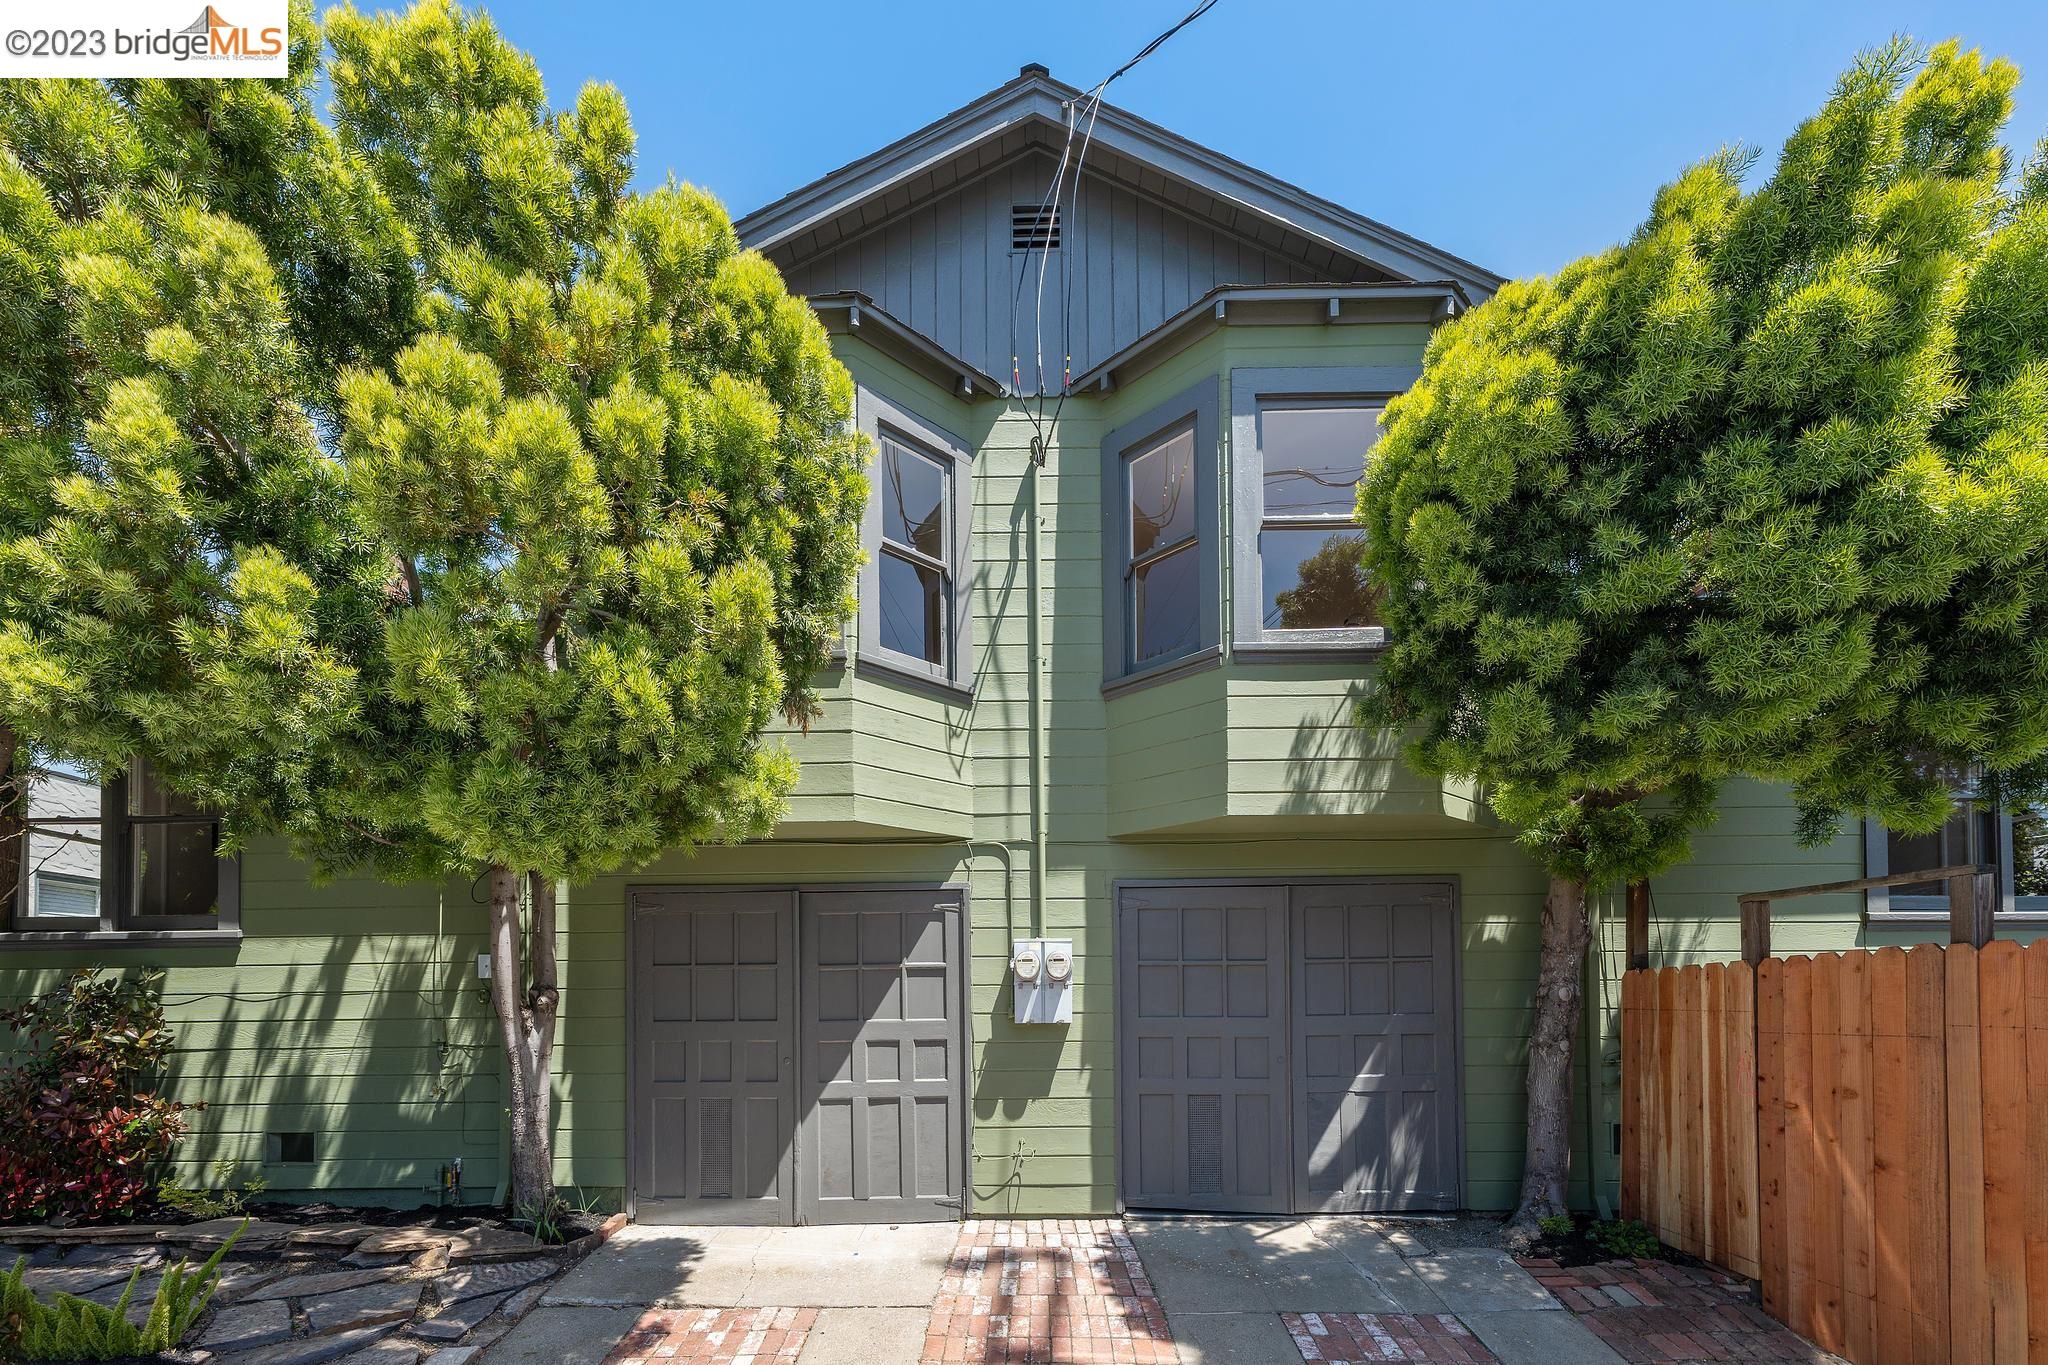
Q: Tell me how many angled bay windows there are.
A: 2